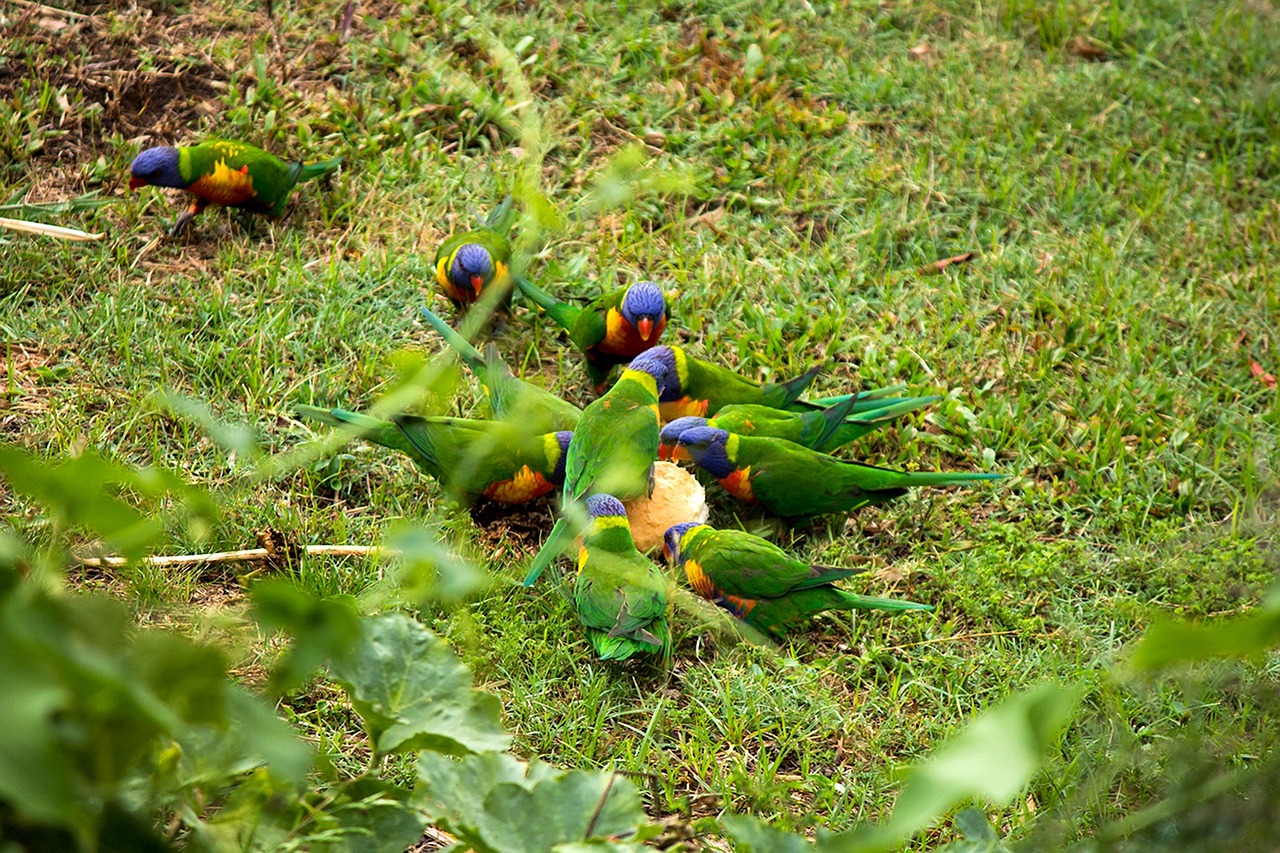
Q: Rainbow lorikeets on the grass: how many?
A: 11